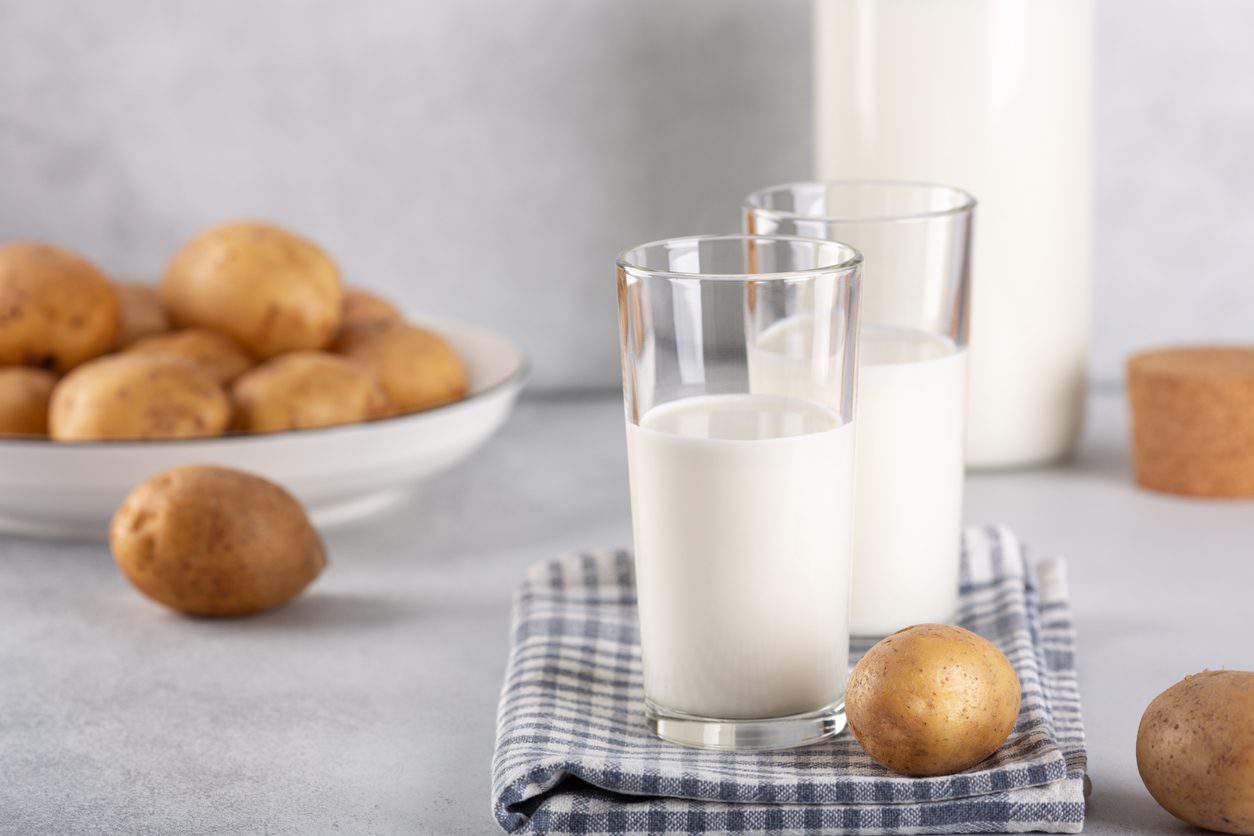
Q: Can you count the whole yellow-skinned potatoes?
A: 12